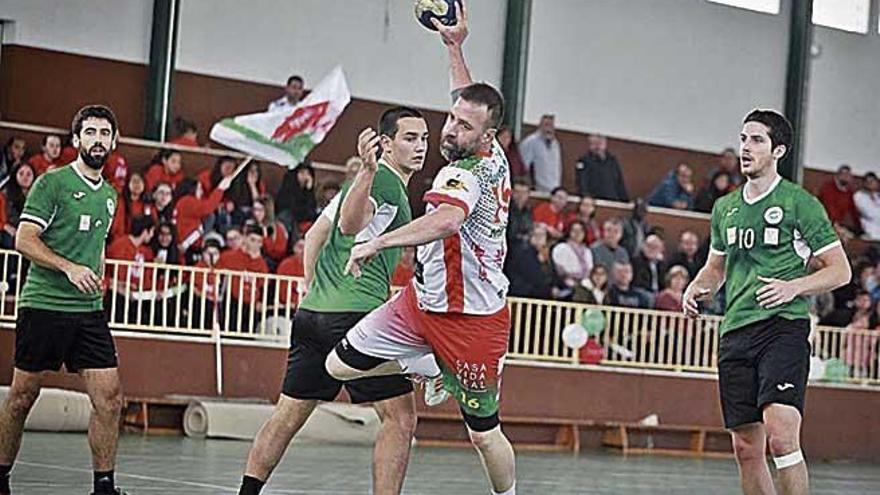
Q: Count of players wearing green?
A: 3